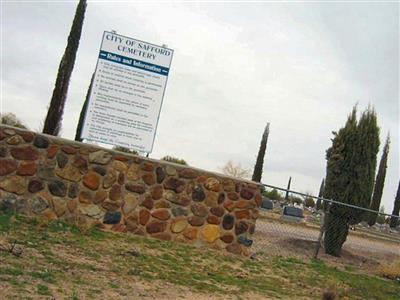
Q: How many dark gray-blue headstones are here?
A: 2